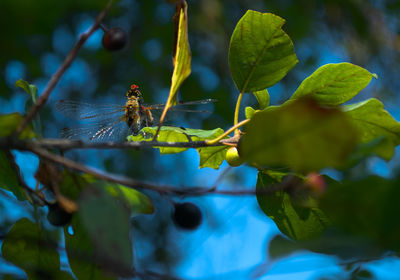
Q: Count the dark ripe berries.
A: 3